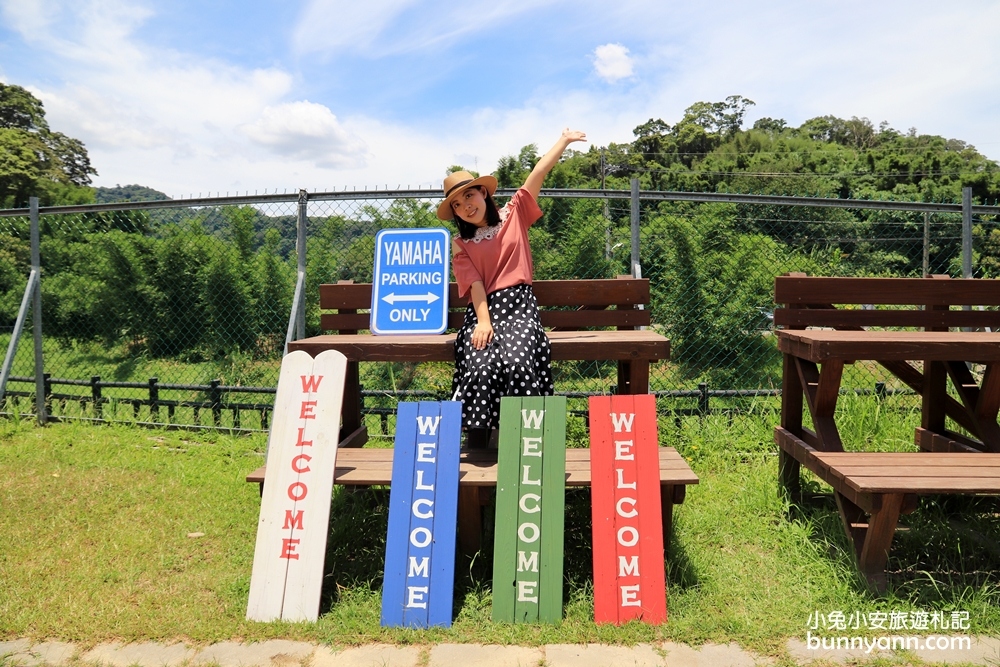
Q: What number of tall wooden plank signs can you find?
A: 4